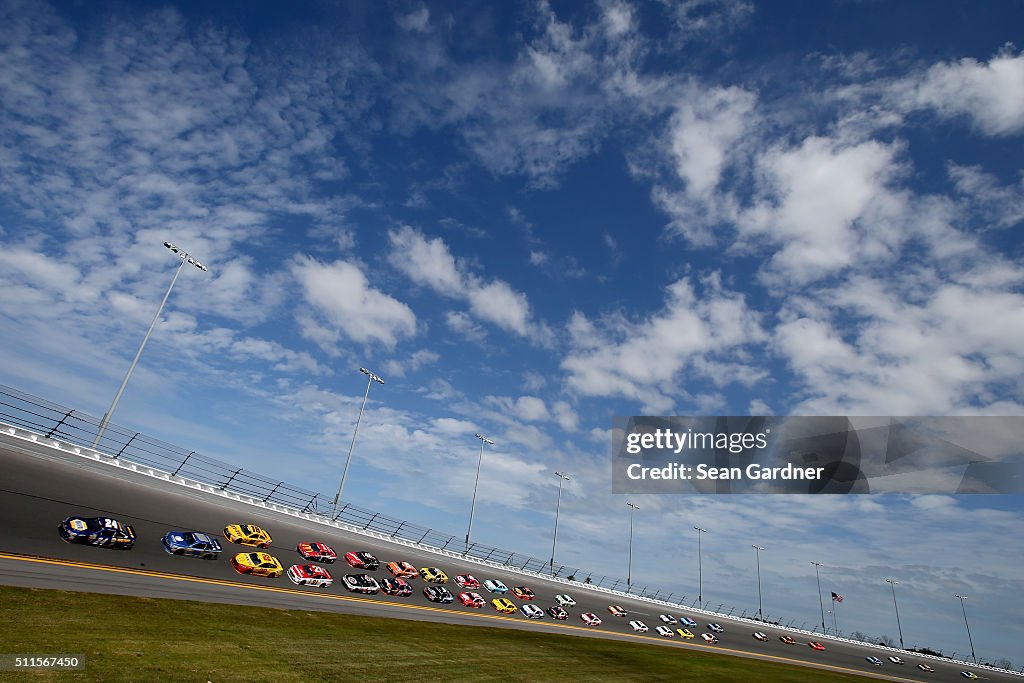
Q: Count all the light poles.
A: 10